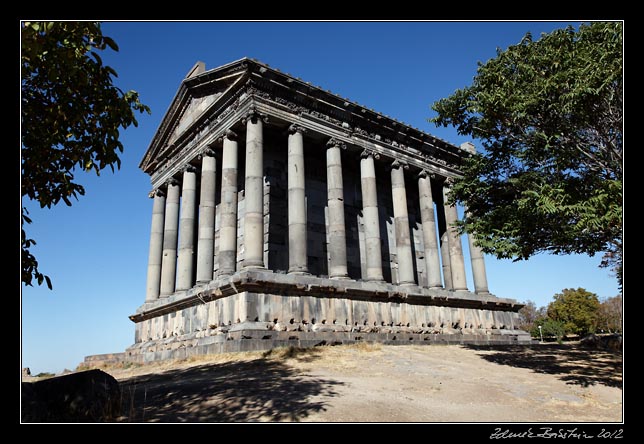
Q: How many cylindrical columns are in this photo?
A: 13